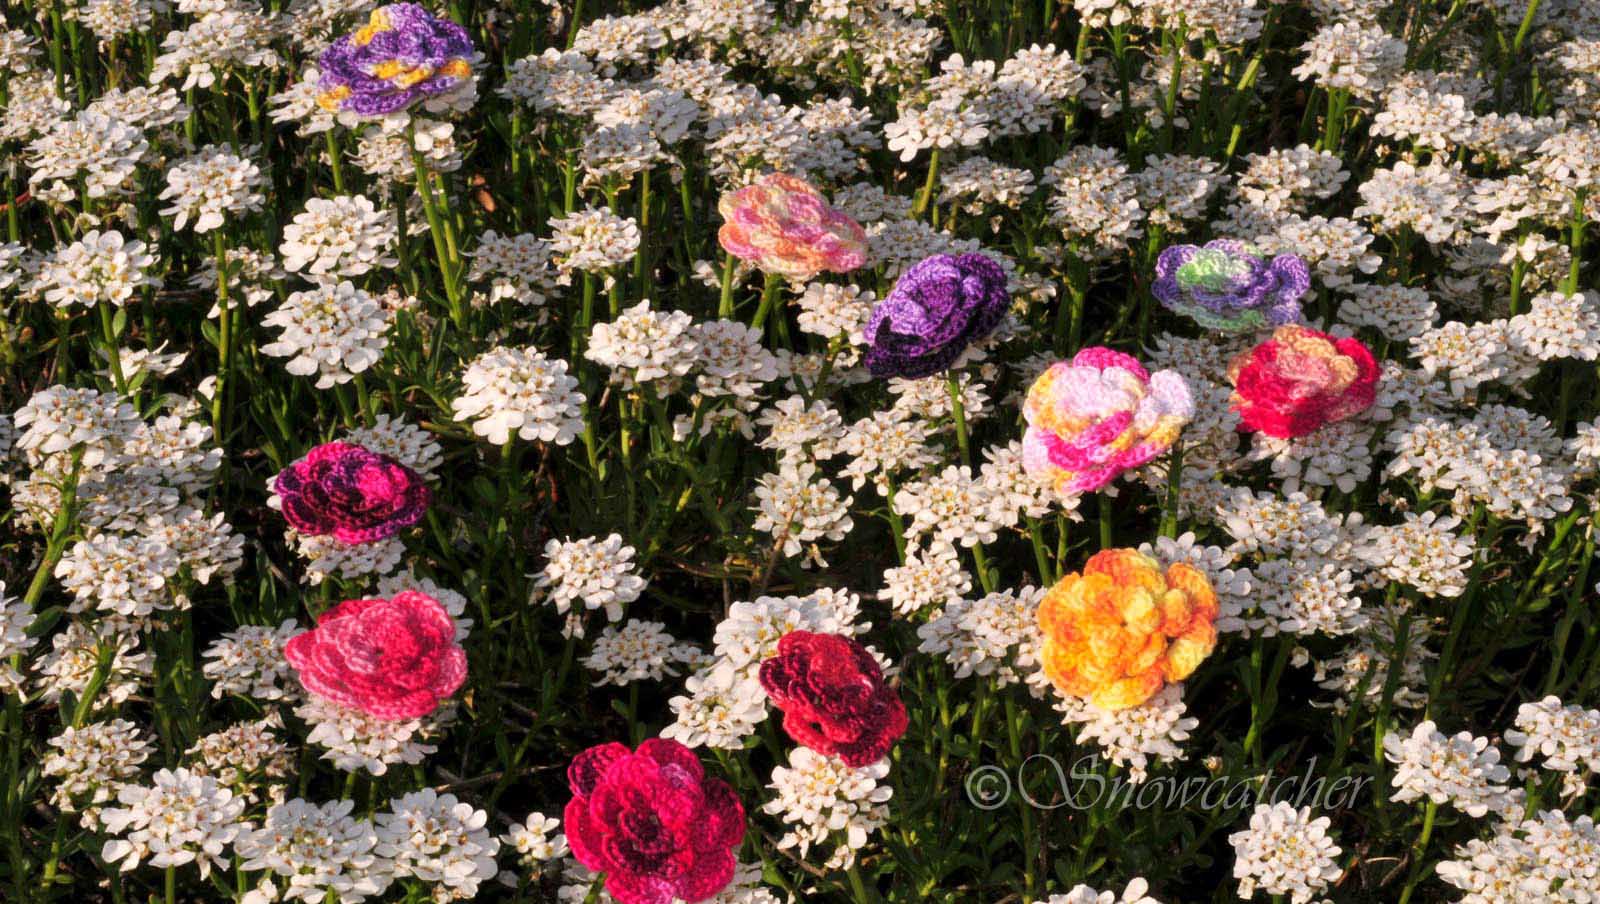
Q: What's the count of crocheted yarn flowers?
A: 11